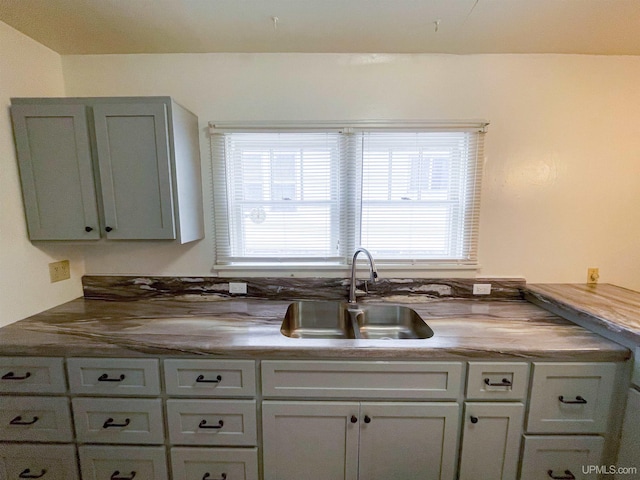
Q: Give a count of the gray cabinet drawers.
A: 12